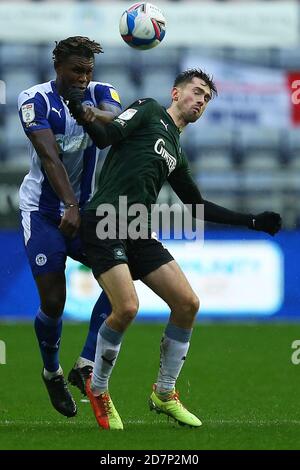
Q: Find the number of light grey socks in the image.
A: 2